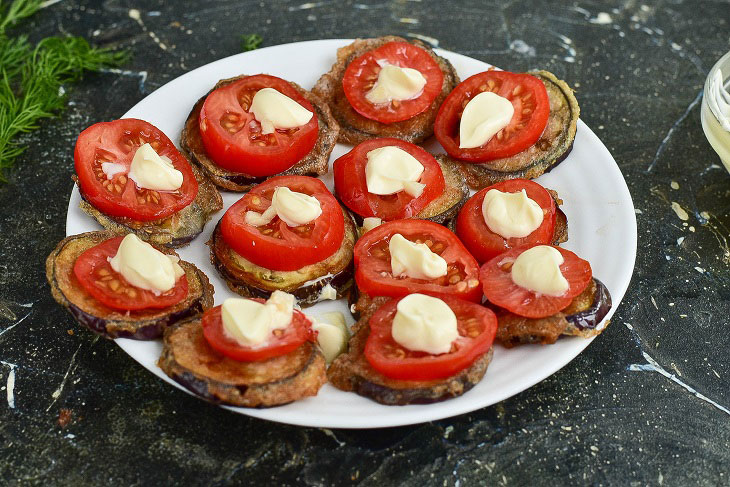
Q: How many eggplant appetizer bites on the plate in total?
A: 12